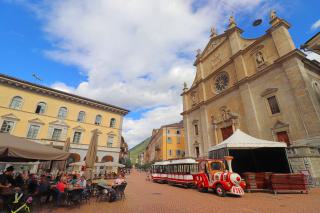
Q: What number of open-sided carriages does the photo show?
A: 2